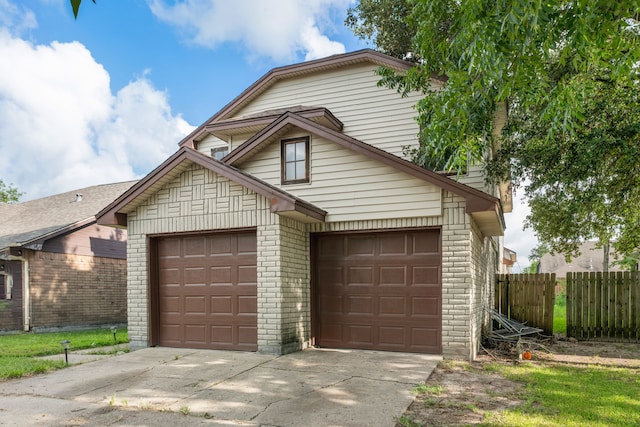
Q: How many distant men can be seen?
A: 0